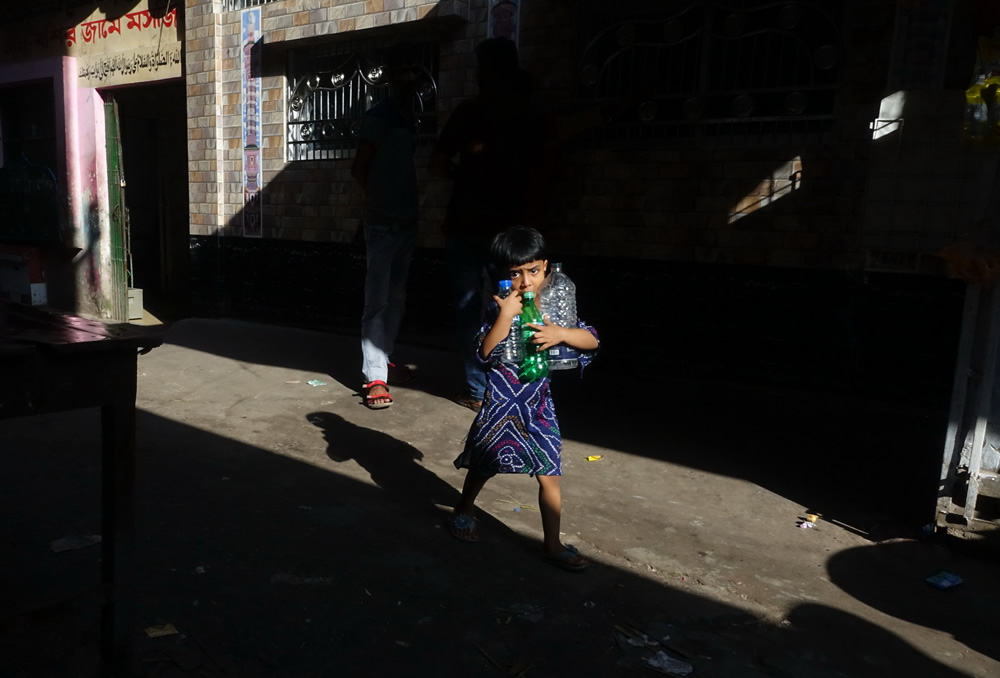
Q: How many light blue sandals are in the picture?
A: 2